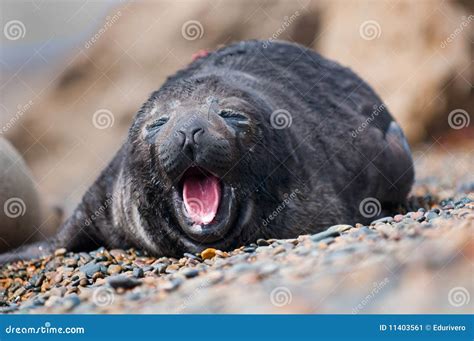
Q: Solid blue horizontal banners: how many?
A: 1